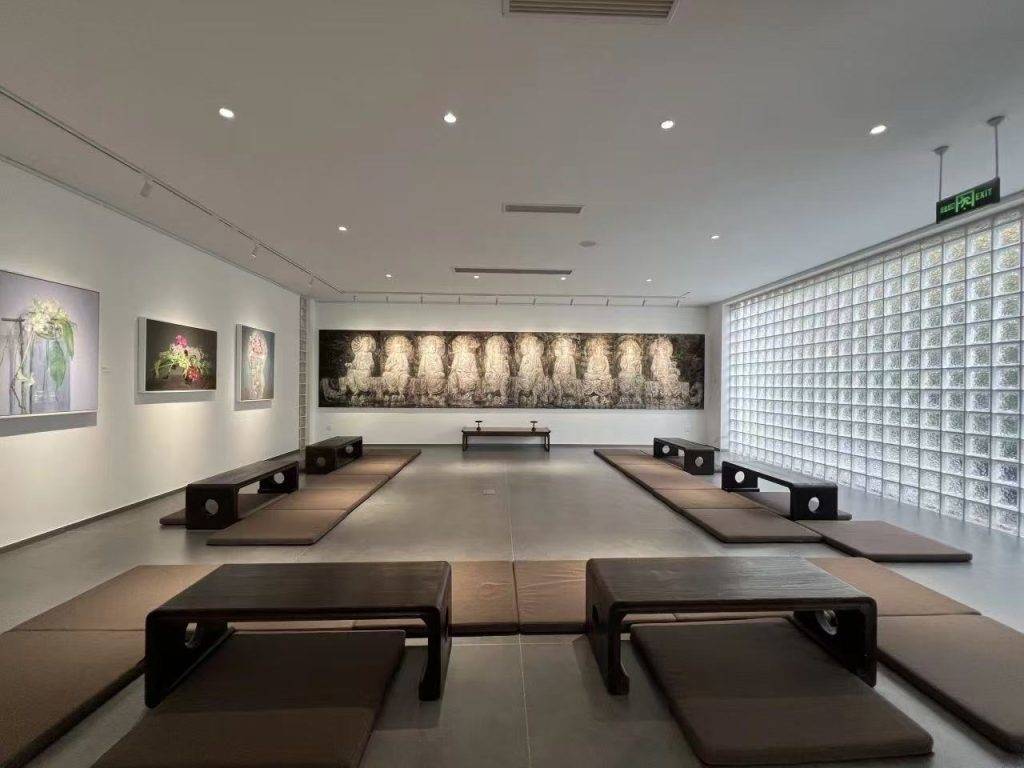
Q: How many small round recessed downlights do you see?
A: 10